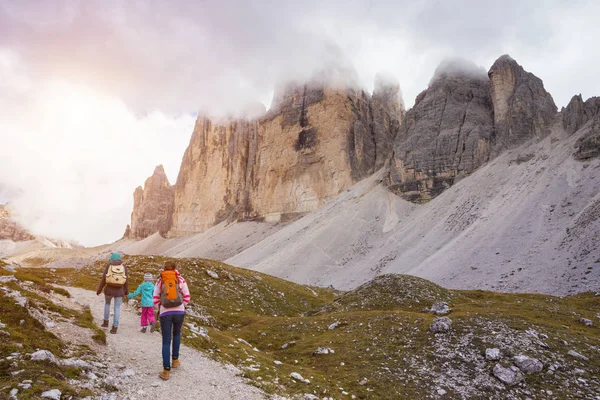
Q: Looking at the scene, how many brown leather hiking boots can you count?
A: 4